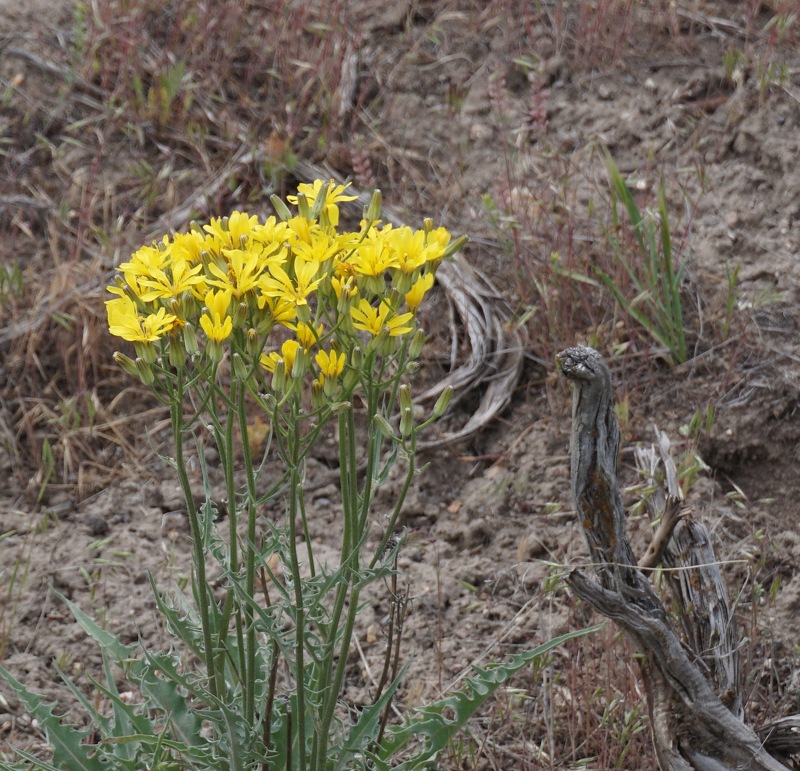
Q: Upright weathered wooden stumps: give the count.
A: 1